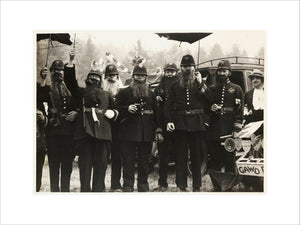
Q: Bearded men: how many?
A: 7